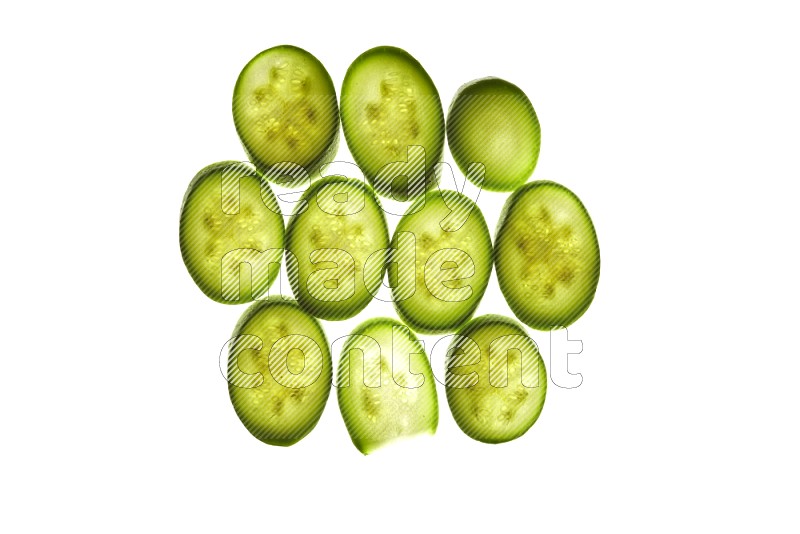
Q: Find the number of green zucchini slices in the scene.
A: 10